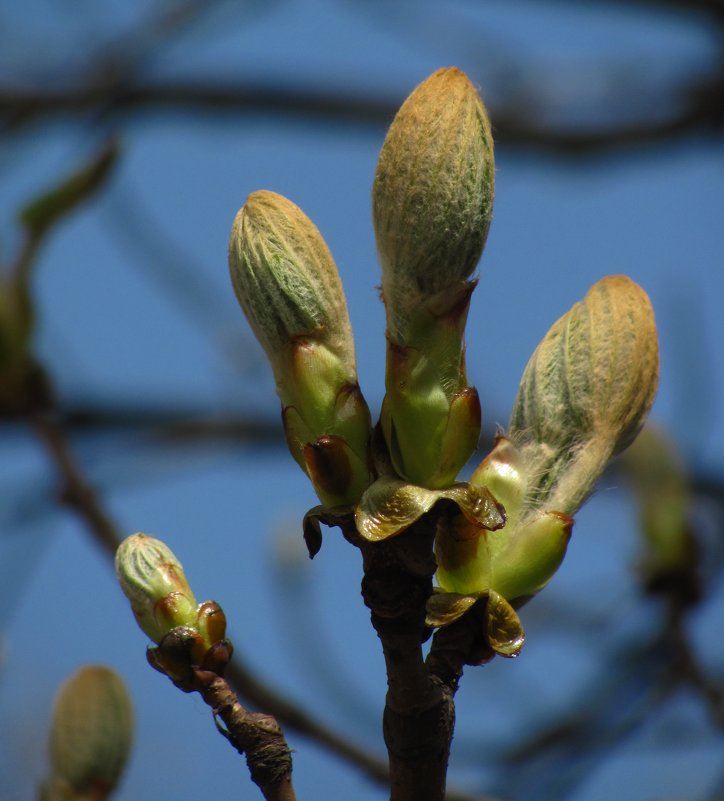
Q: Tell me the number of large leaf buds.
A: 3